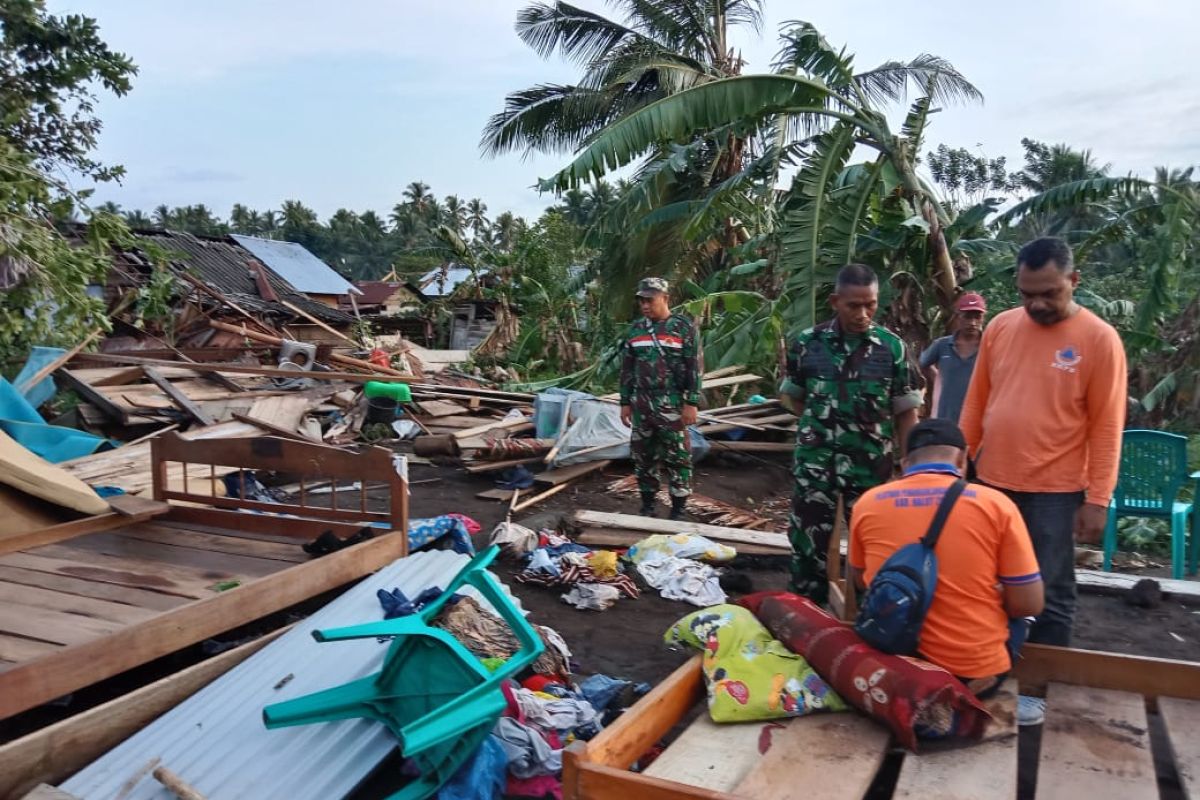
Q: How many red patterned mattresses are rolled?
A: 1